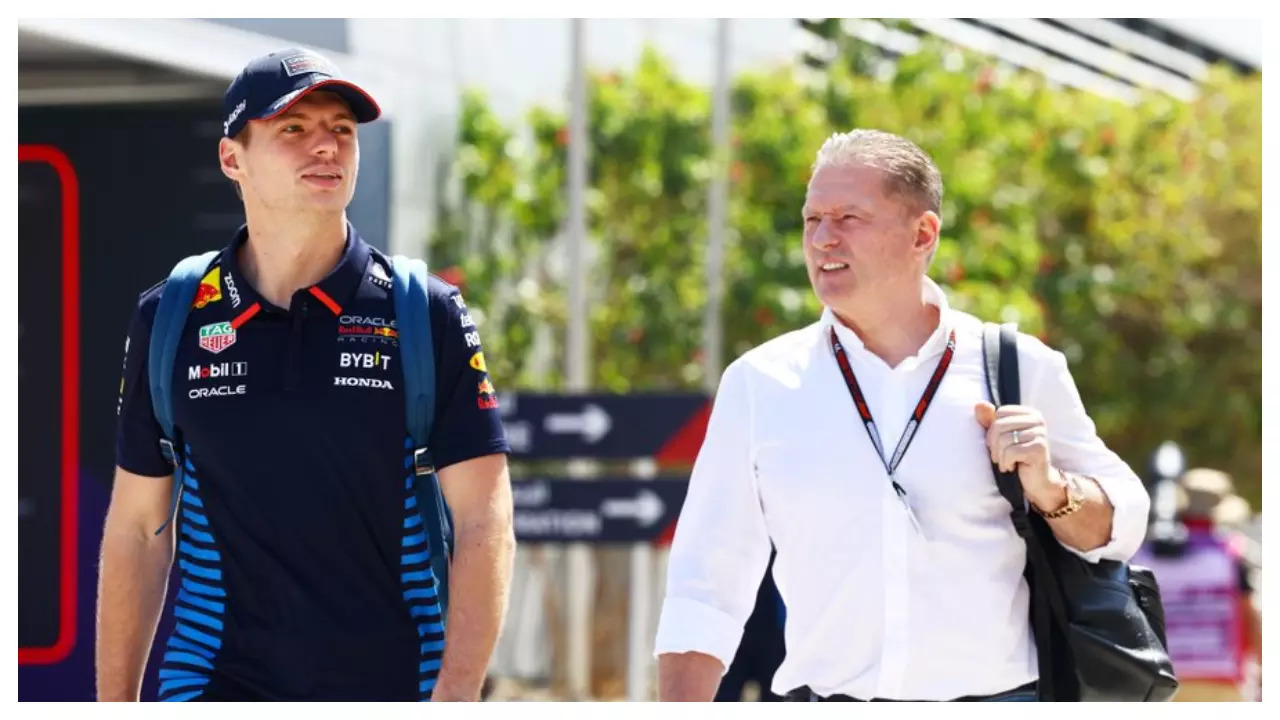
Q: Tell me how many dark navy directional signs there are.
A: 2